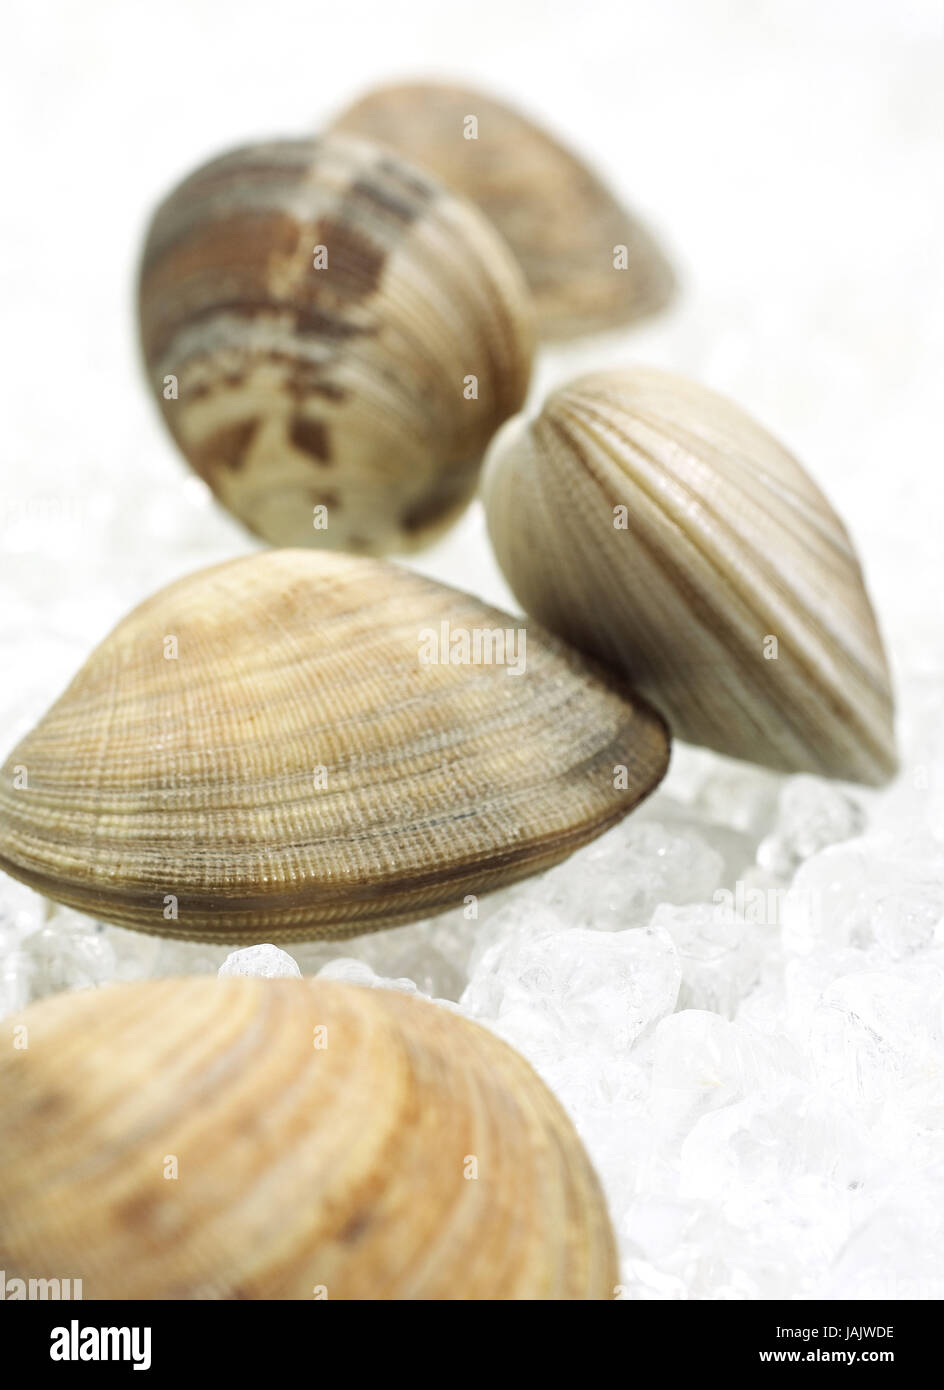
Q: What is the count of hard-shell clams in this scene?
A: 5